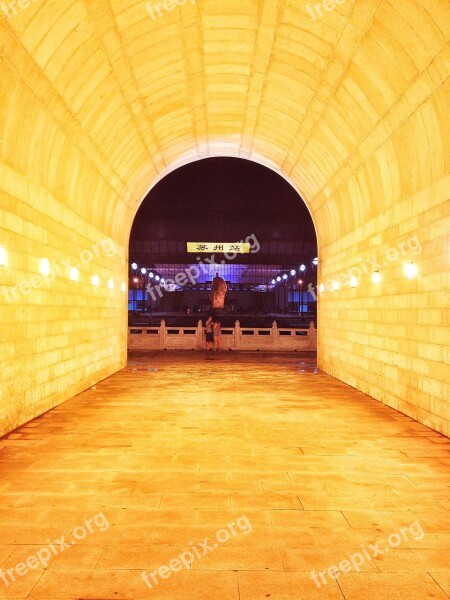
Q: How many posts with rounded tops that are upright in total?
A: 5